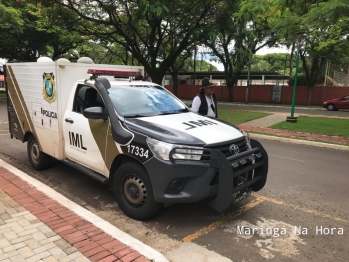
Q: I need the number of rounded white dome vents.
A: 3